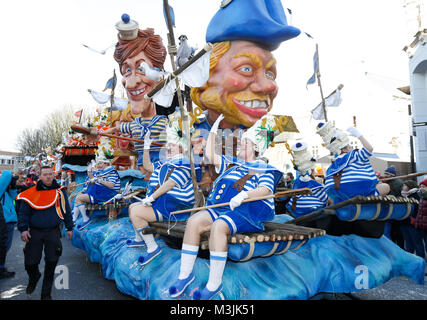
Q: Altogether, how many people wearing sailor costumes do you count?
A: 5